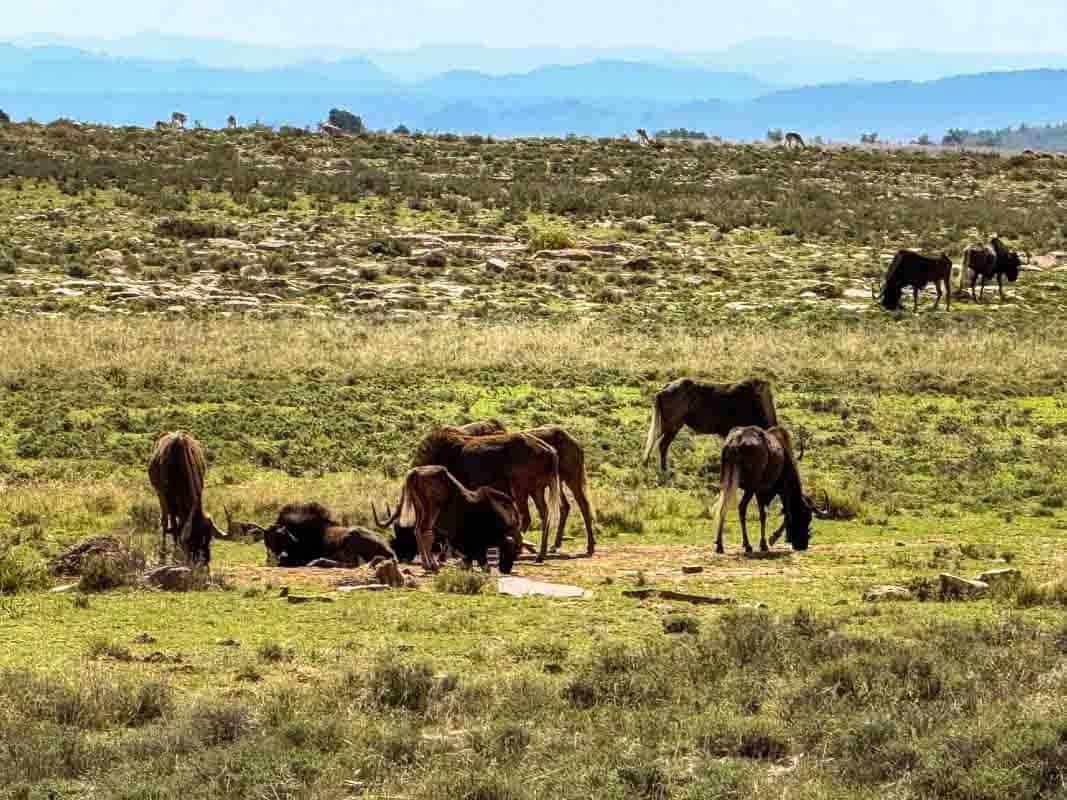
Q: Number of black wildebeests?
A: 9